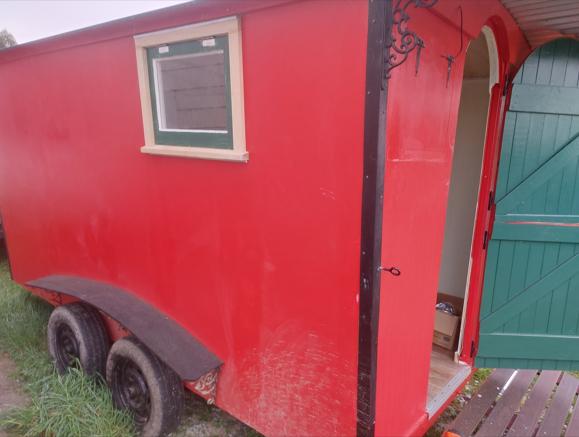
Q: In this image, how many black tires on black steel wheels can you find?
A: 2